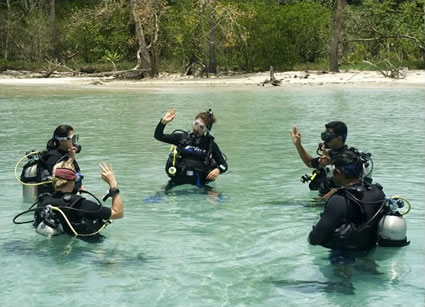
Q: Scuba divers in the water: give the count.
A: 5